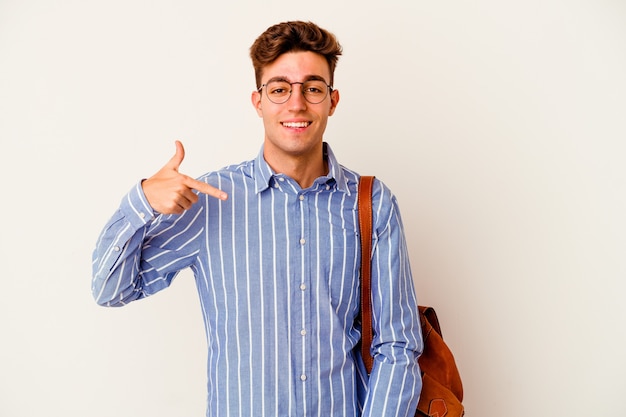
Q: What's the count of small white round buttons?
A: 10